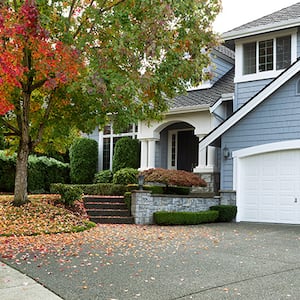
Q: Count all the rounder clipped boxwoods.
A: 2